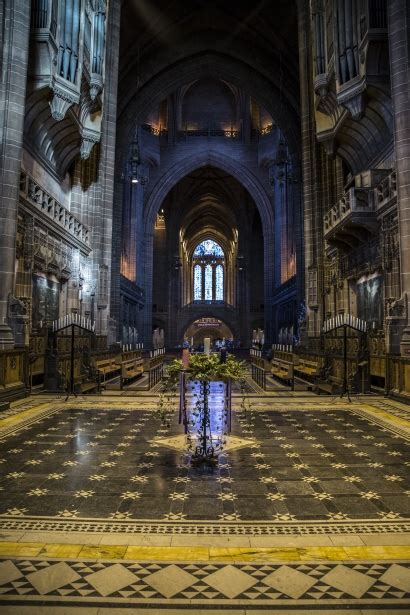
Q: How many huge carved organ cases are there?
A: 2